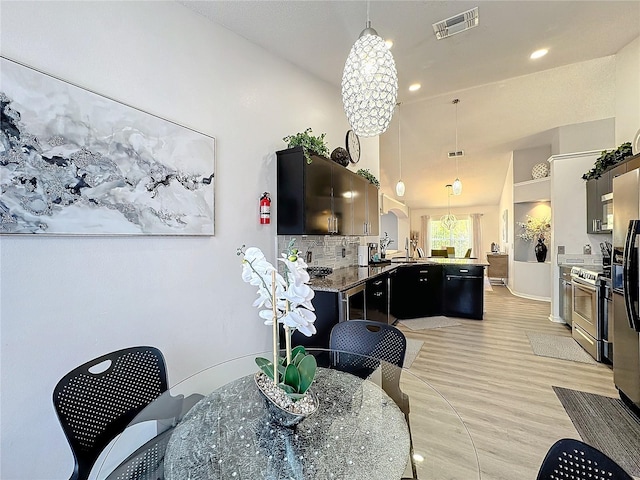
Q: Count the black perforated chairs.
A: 3